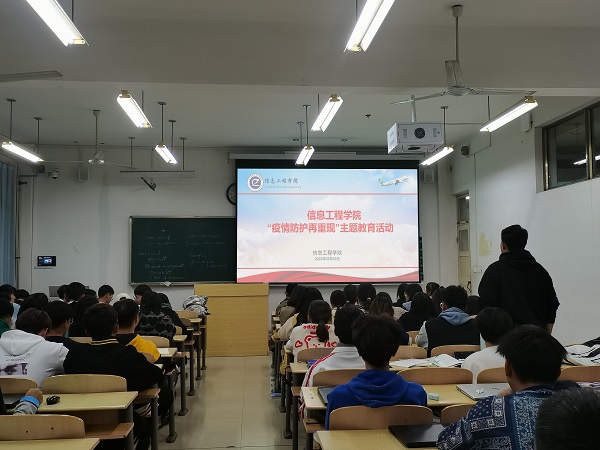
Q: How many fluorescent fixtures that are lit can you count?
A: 9